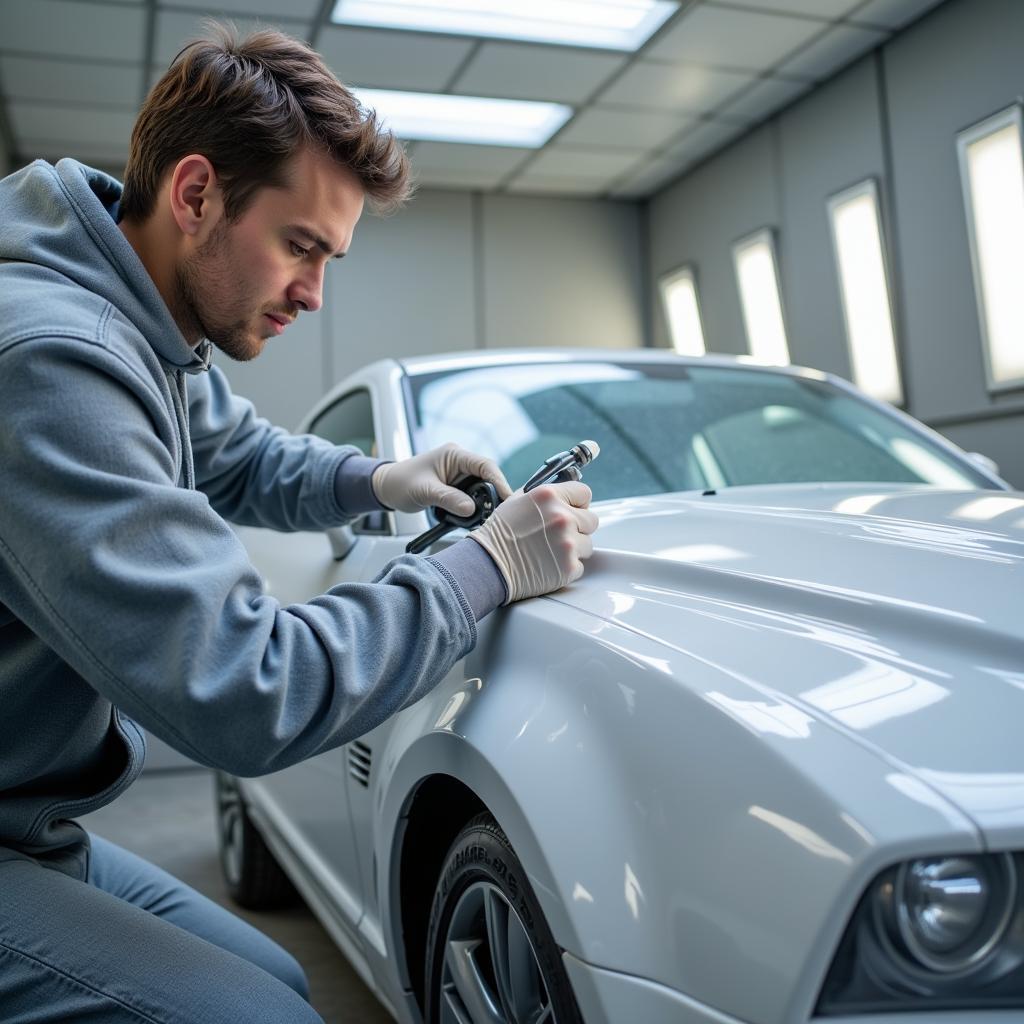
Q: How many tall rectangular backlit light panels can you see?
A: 4